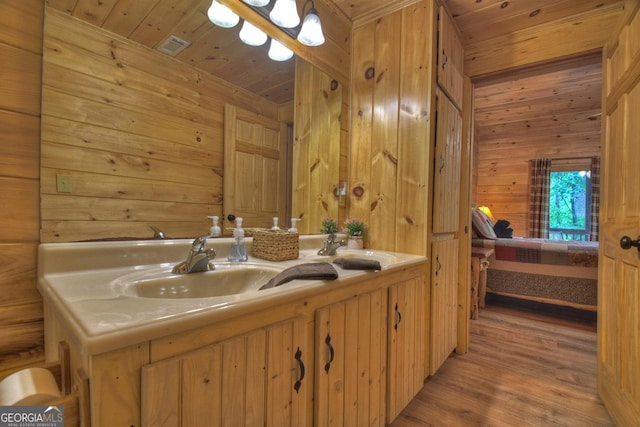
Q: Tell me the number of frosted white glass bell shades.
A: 6